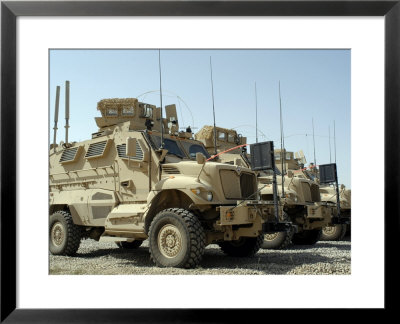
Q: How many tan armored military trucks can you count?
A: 3